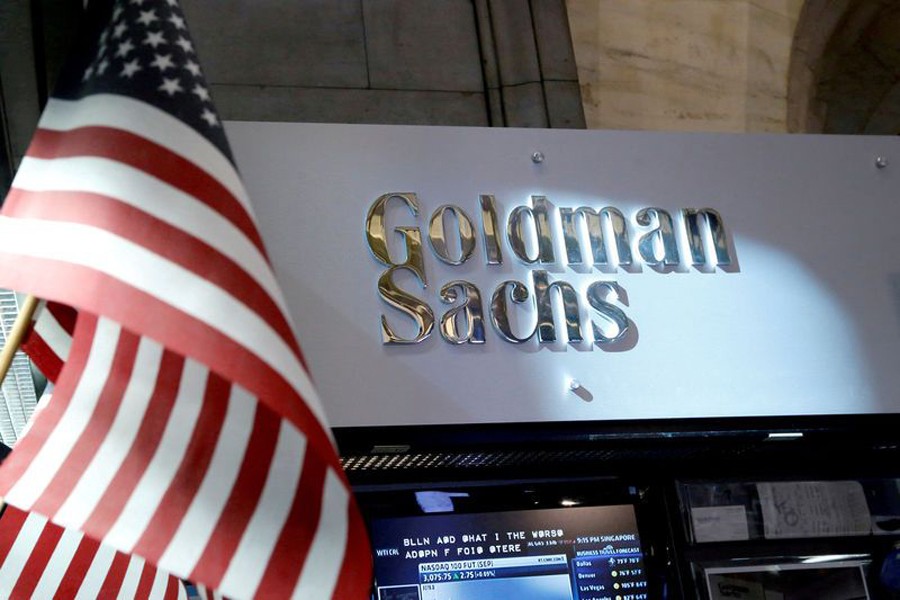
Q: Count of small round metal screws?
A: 3